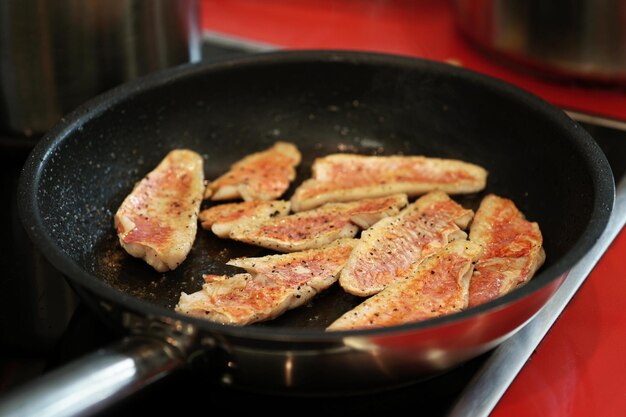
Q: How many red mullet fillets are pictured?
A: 9